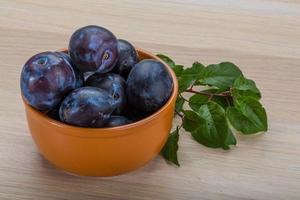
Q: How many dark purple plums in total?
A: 8